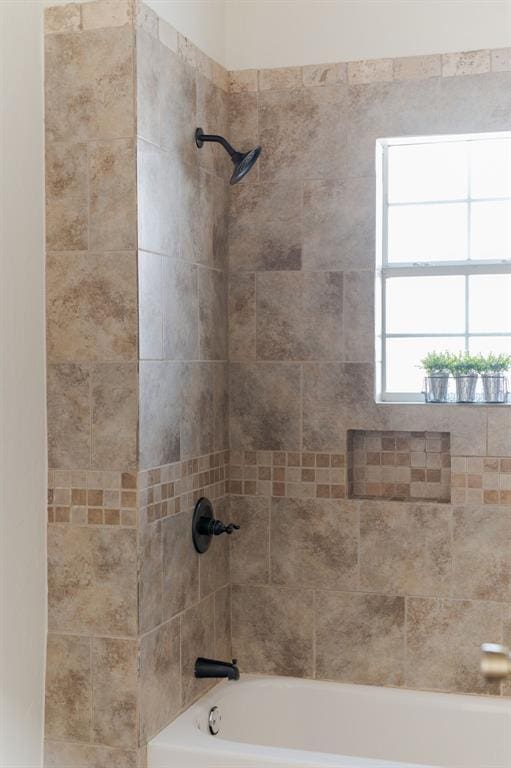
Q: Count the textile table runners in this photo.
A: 0